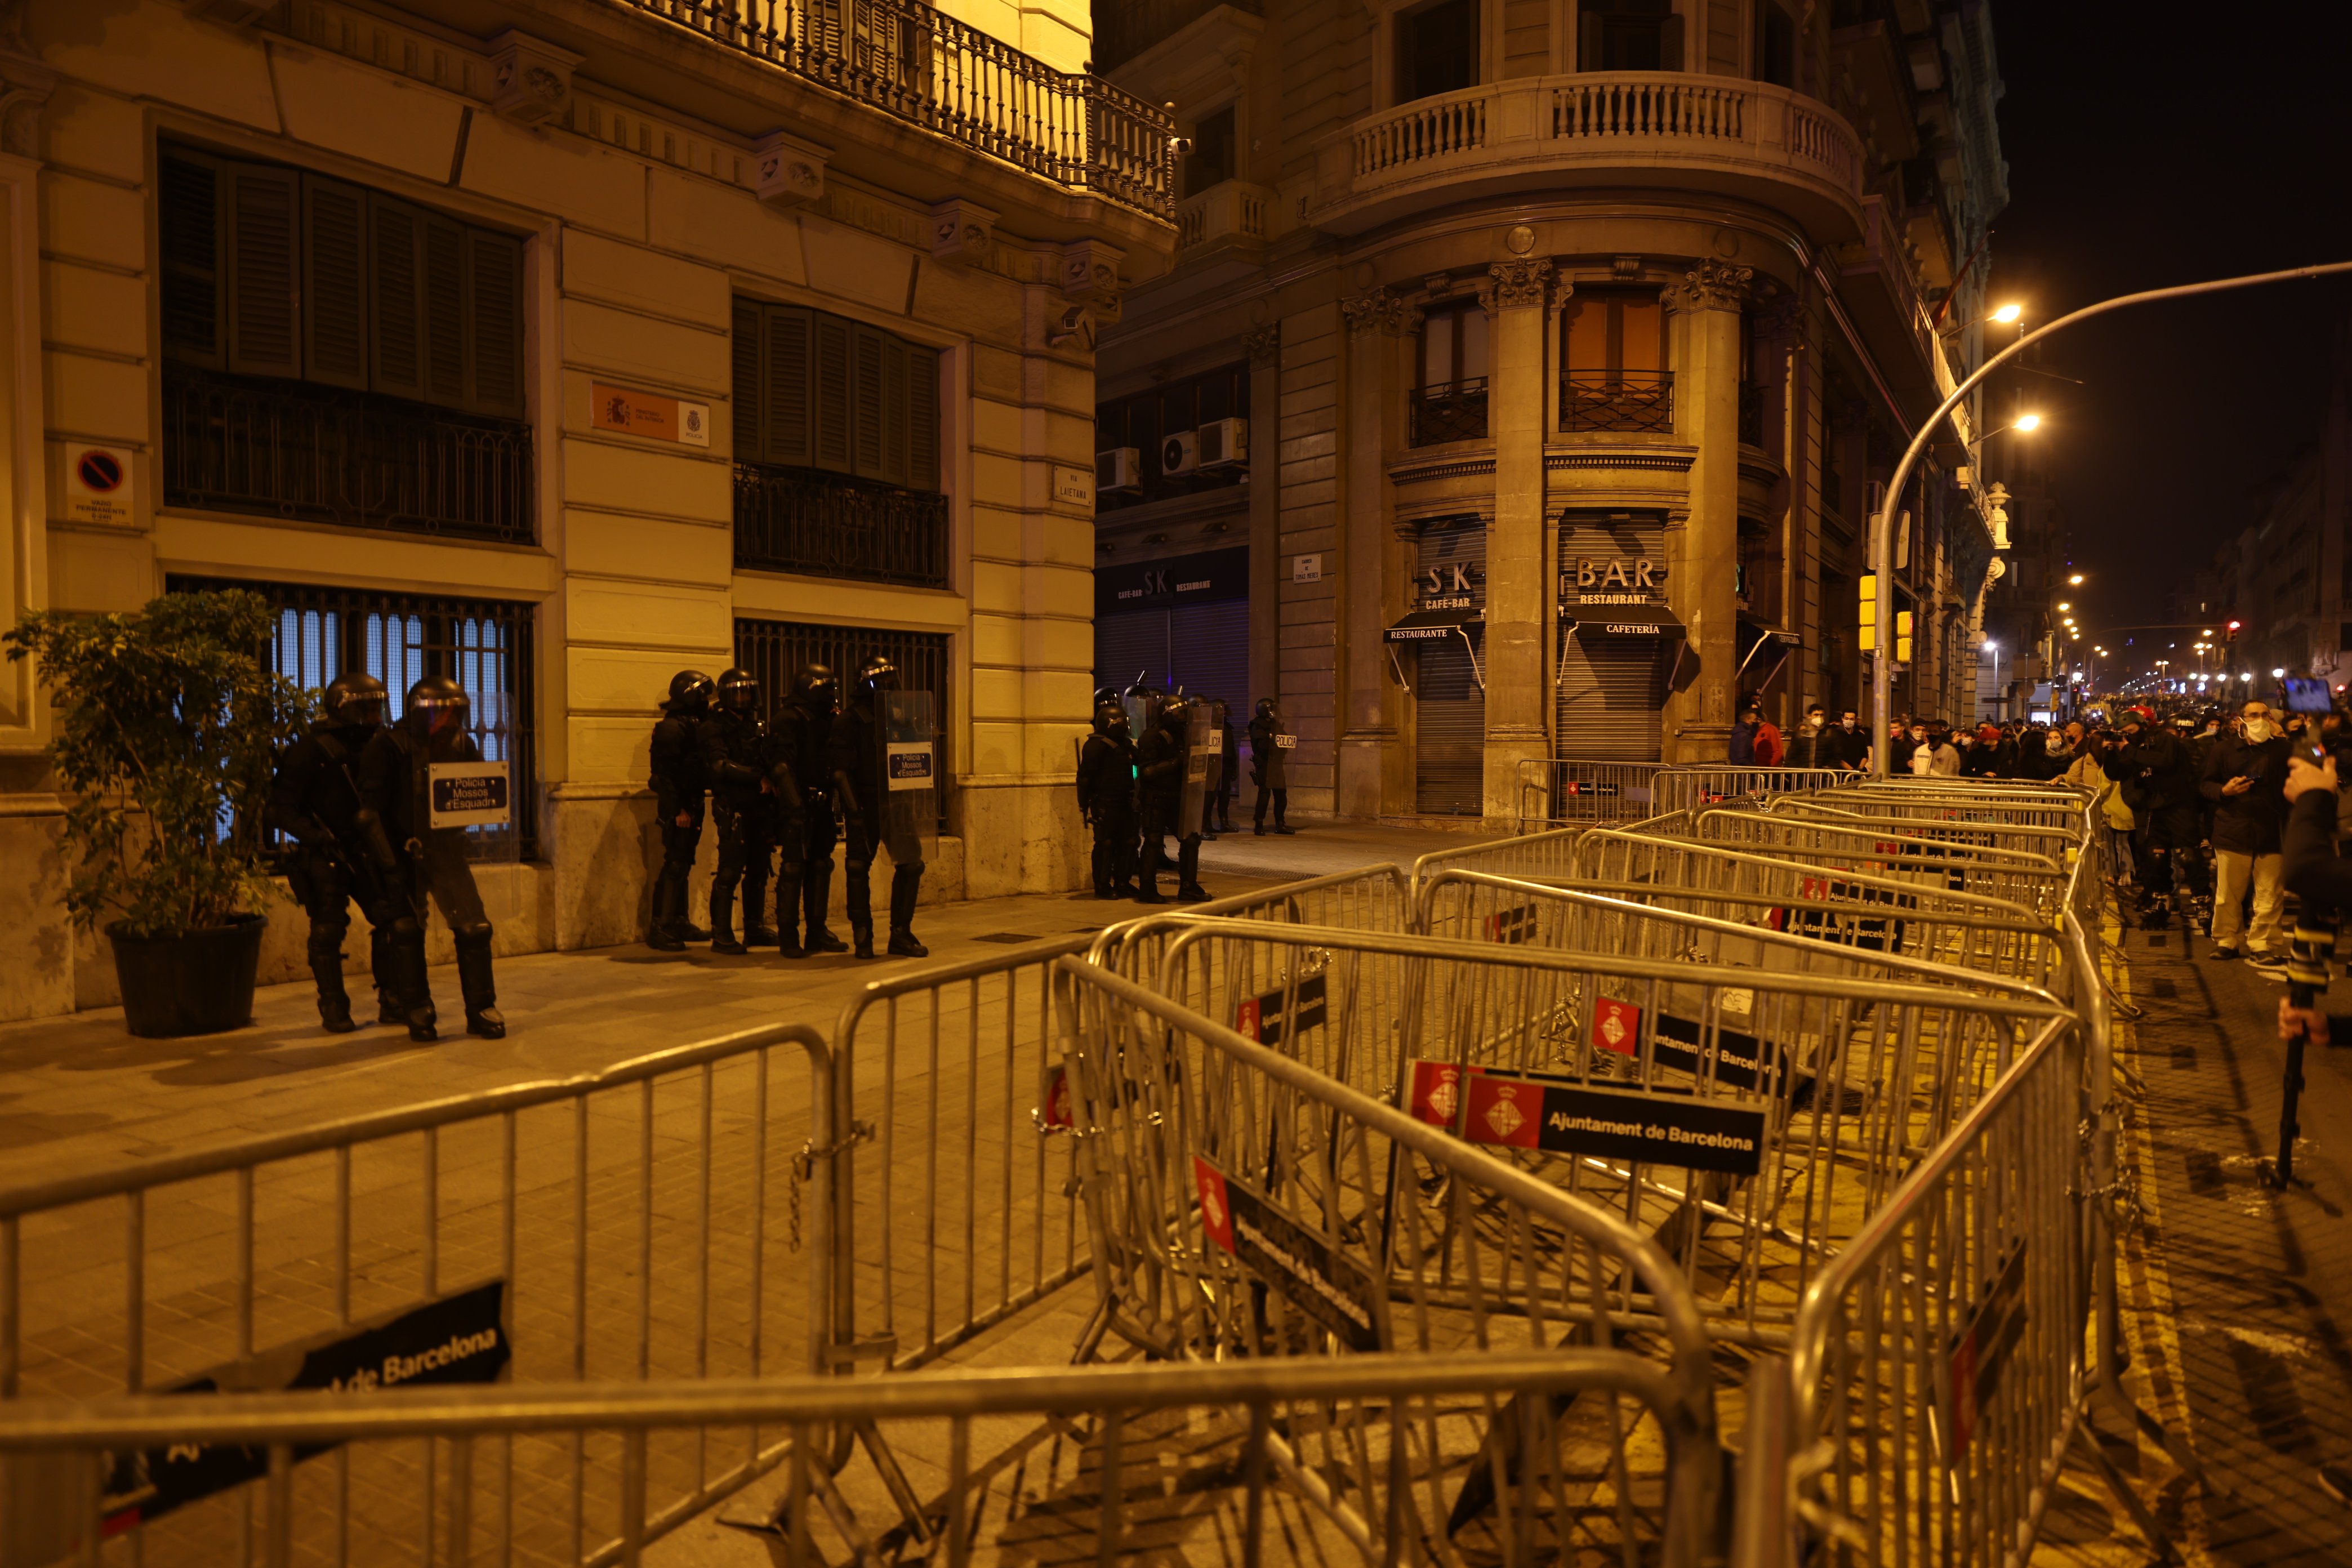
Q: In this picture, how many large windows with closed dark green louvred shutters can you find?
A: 2